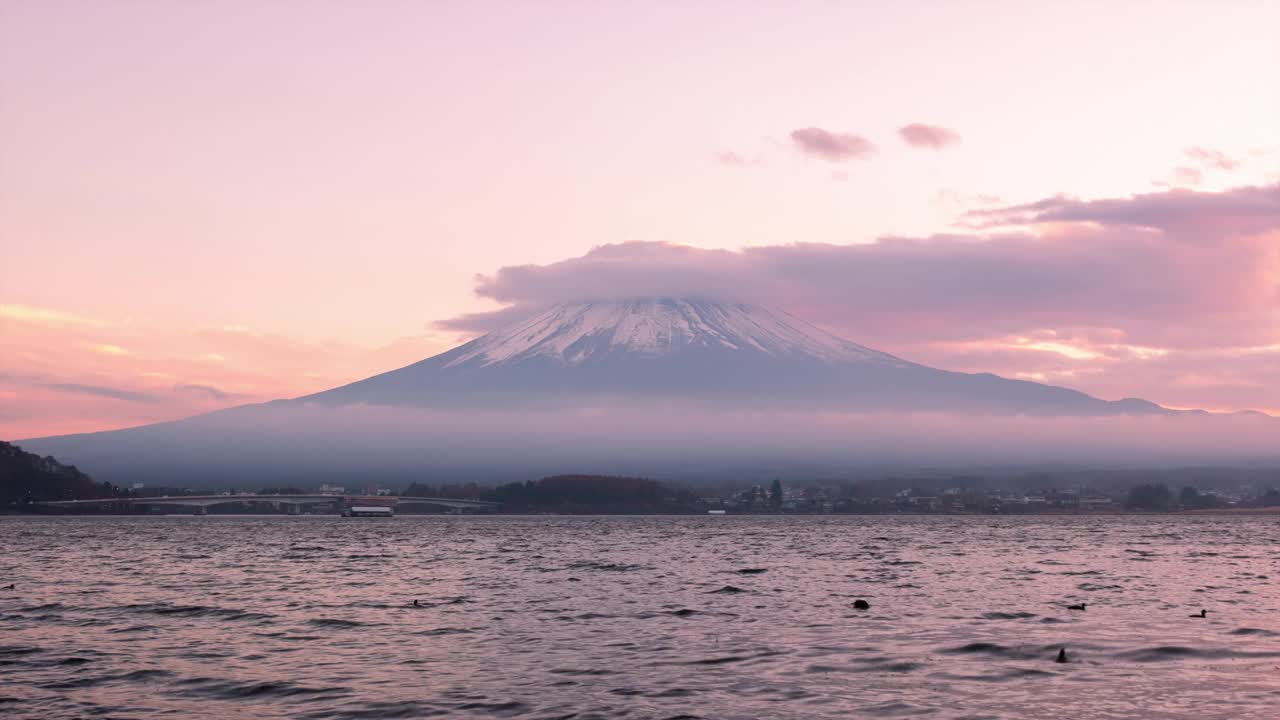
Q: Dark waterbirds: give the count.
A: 6